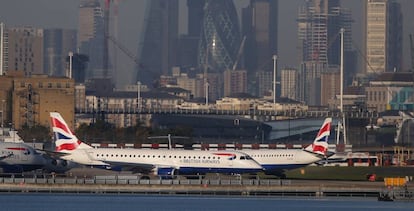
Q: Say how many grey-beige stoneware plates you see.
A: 0